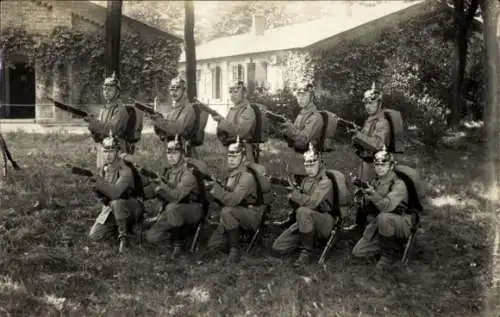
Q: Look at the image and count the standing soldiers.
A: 5